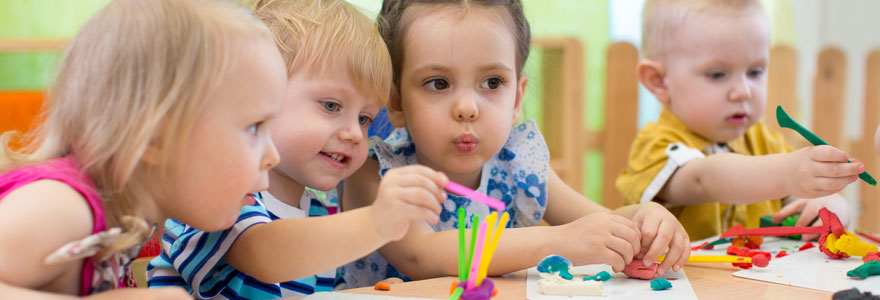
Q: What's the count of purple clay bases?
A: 1